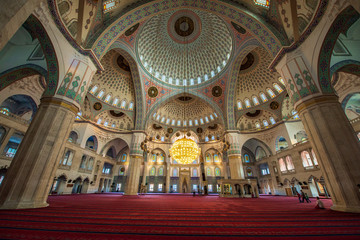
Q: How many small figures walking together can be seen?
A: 3